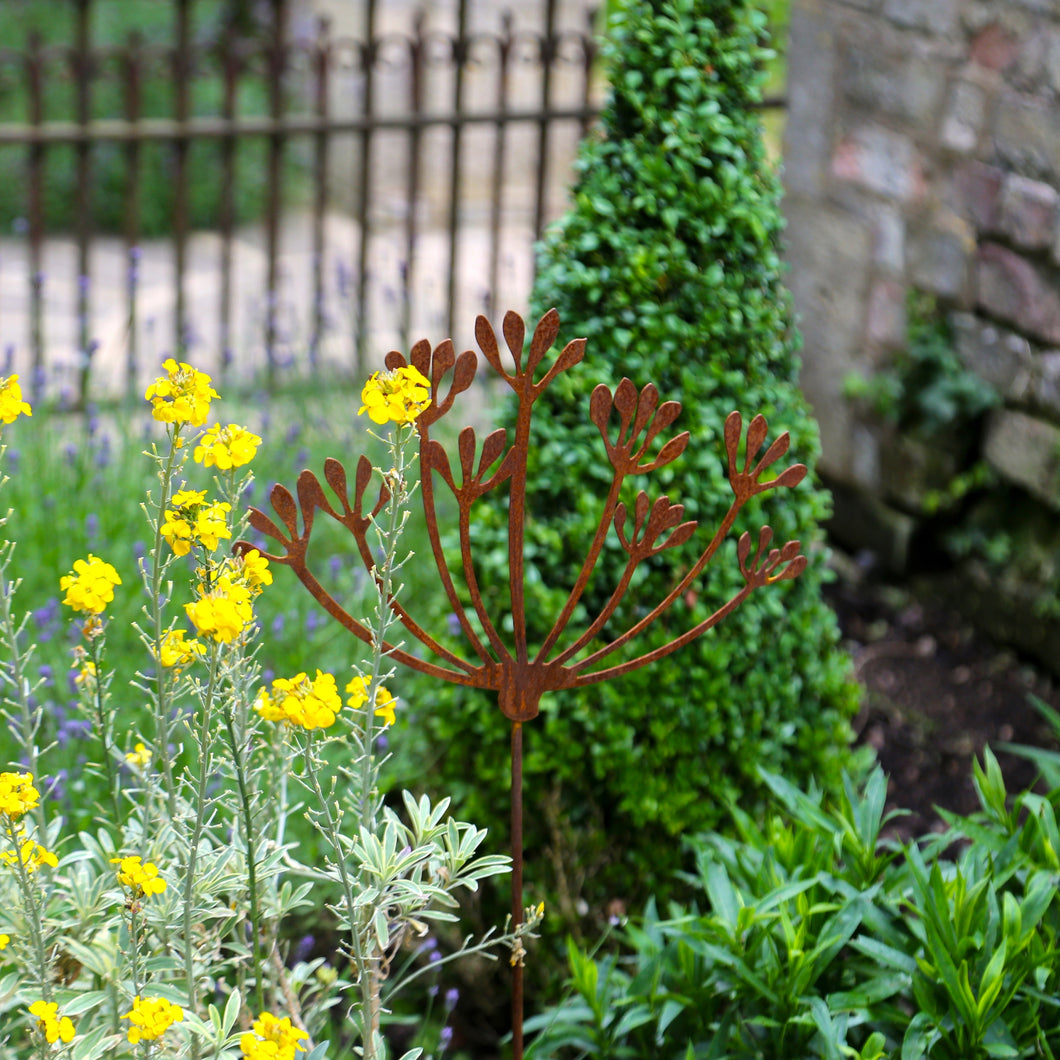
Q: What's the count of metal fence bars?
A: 13